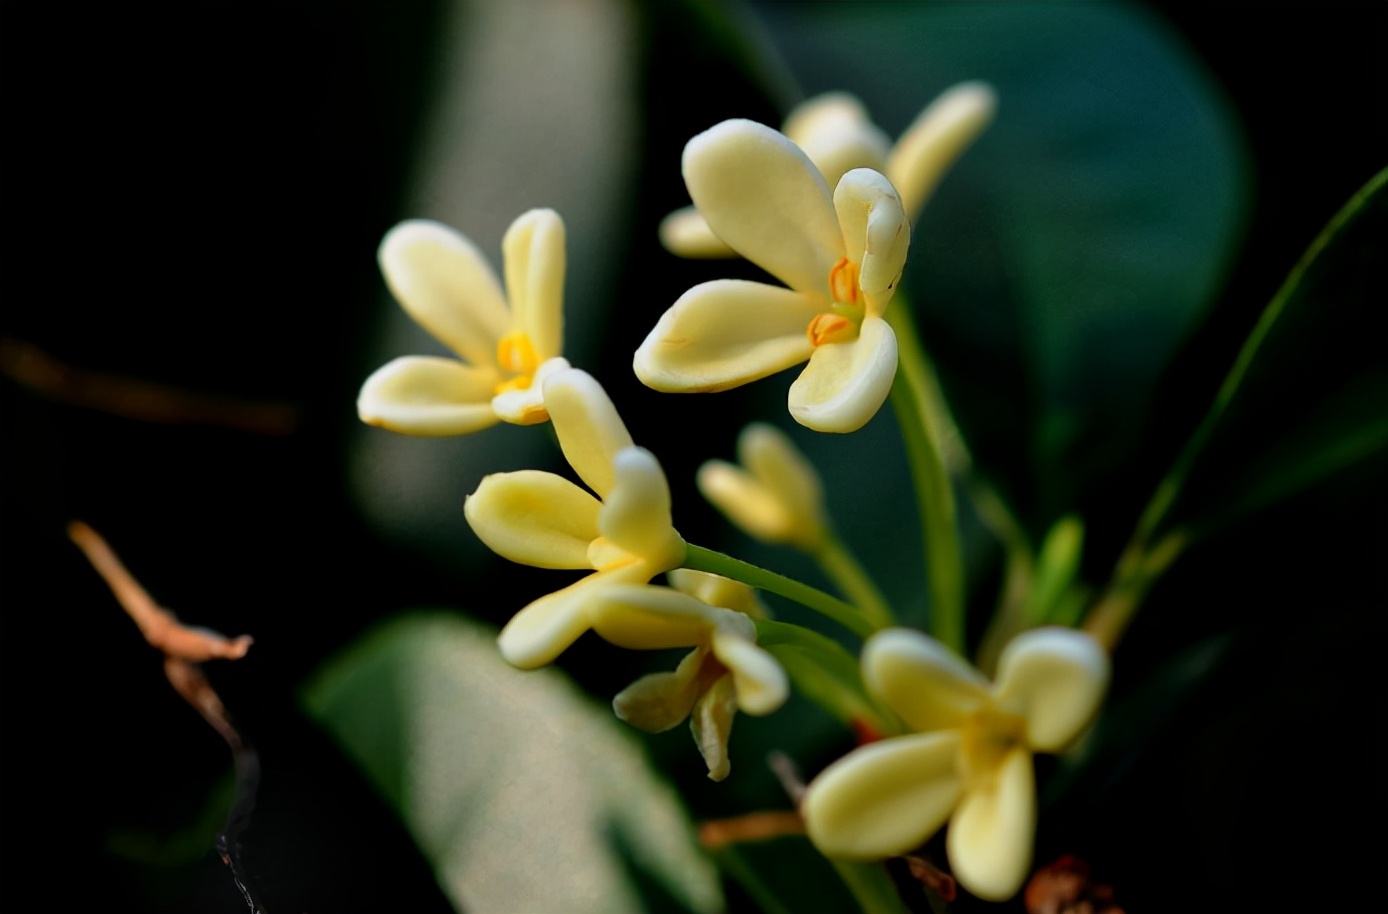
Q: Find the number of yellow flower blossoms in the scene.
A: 7